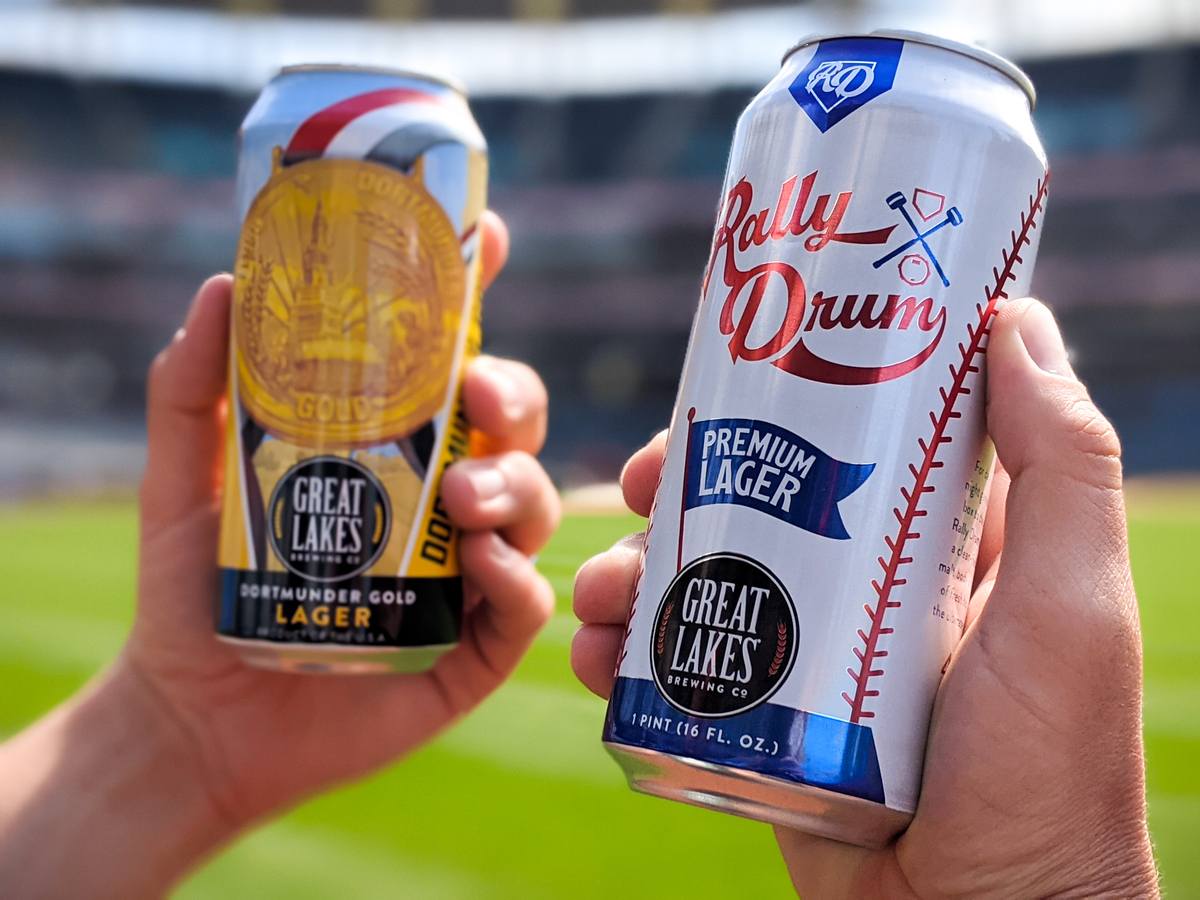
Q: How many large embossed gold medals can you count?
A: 1